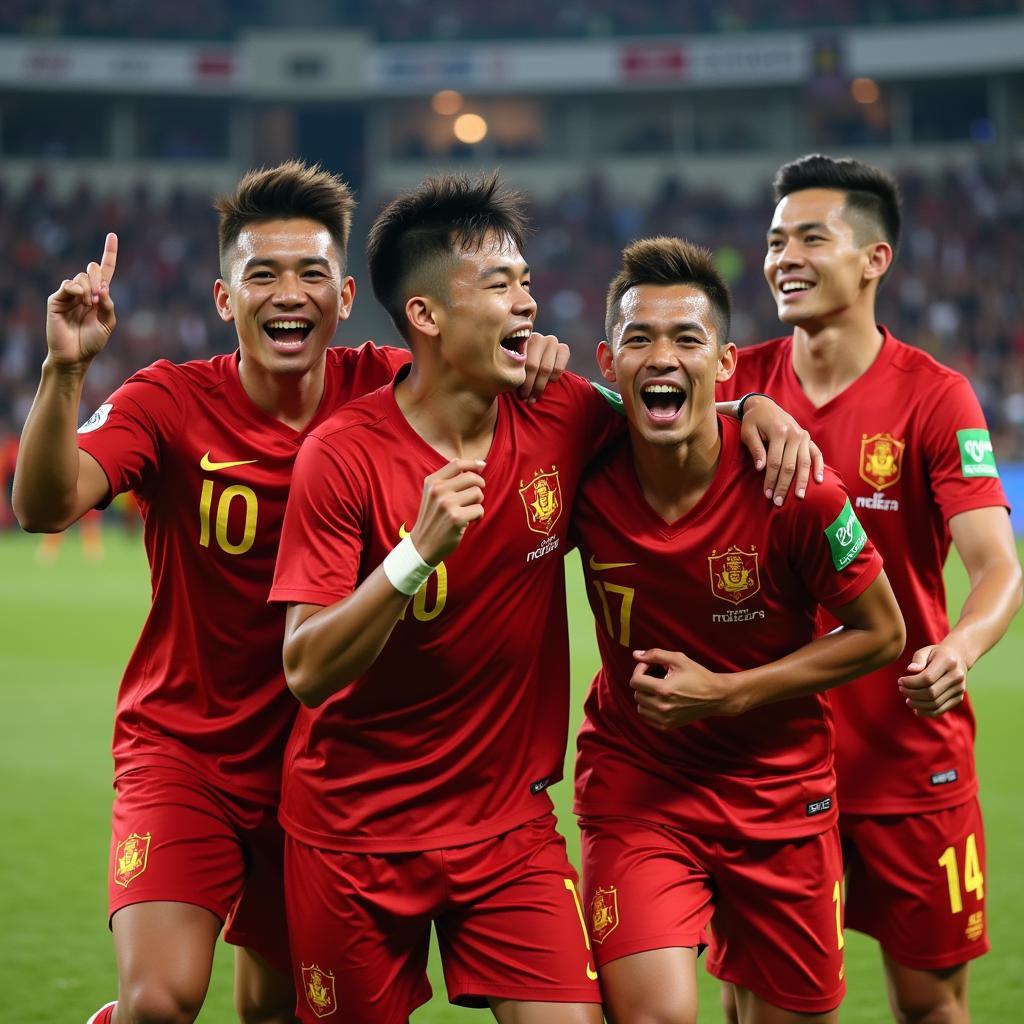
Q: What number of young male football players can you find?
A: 4